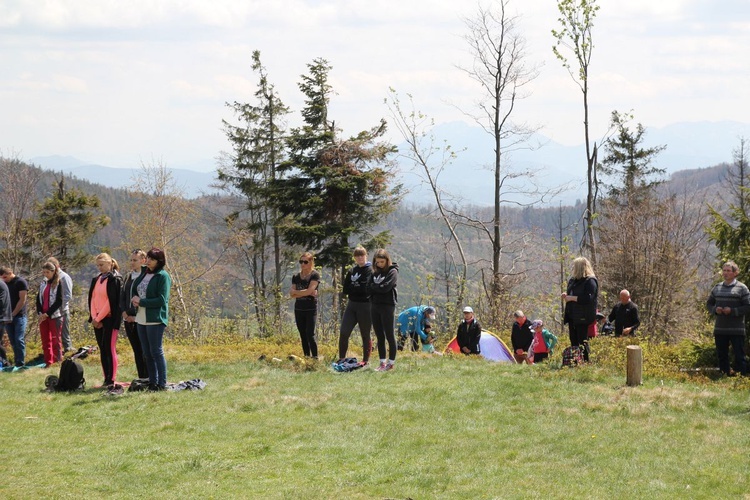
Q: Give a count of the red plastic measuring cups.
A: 0